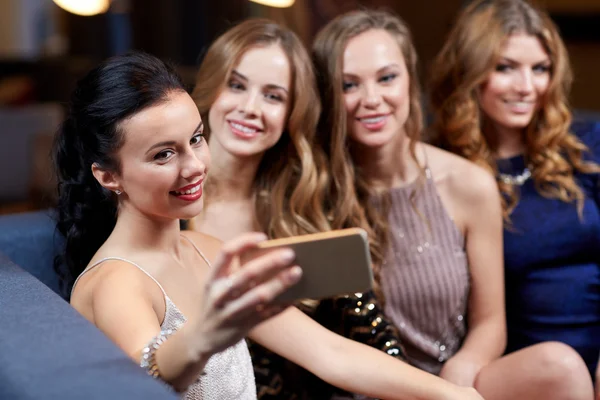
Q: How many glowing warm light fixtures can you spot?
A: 2